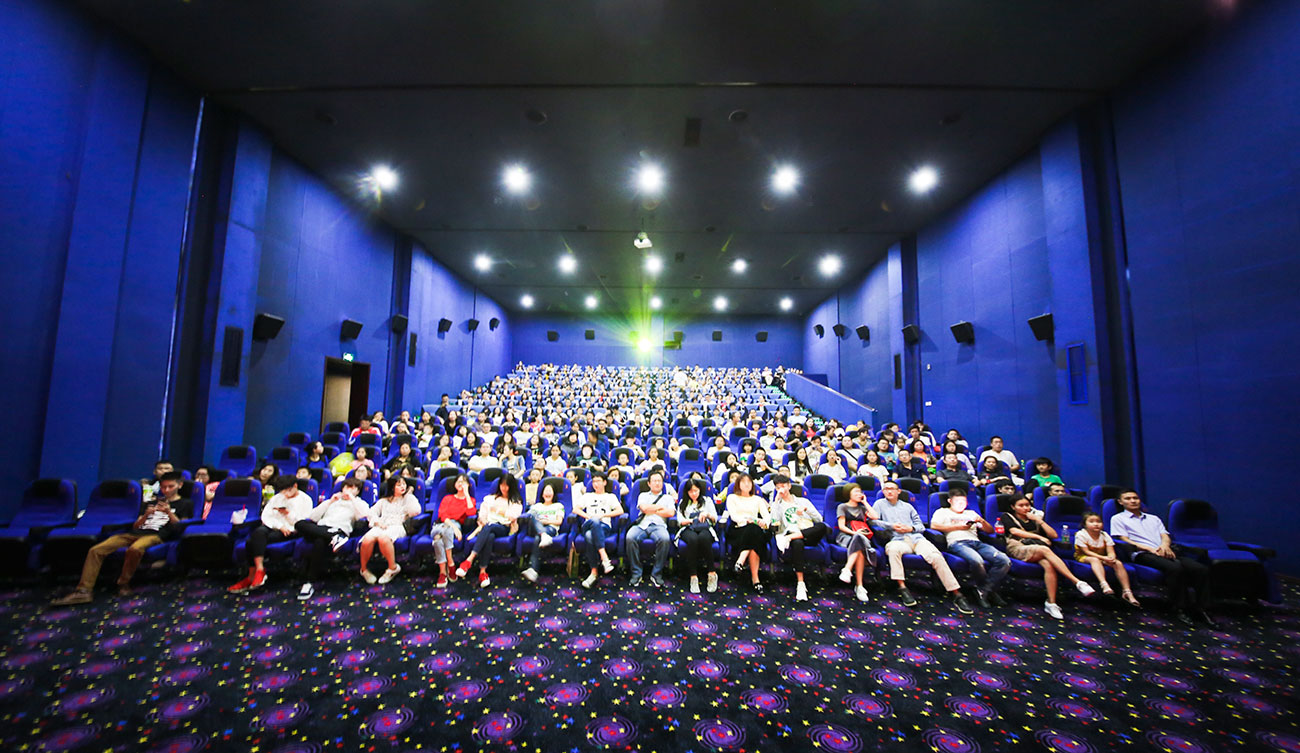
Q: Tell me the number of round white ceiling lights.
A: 15